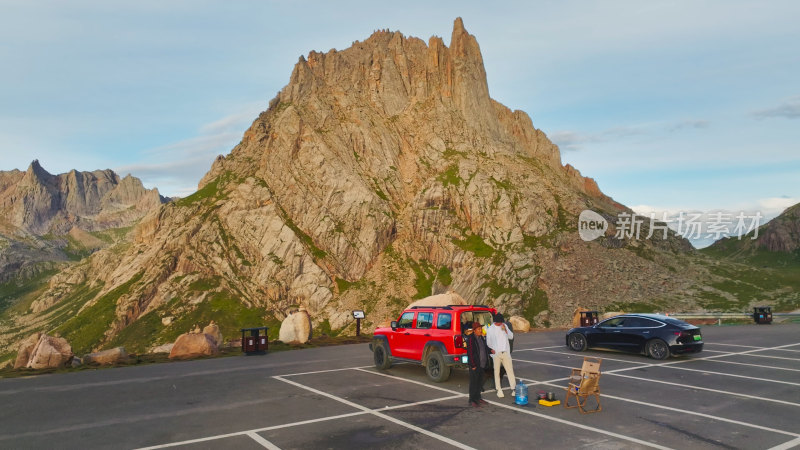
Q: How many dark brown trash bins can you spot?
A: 3